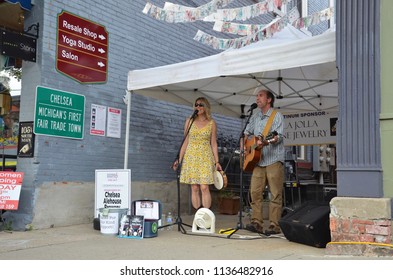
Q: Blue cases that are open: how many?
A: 1